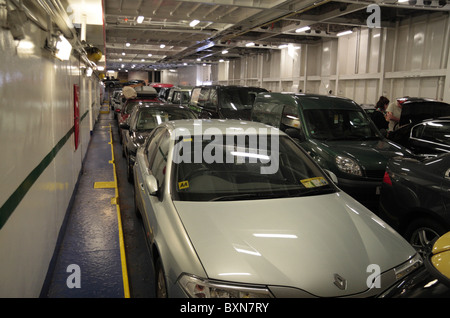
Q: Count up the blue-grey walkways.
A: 1